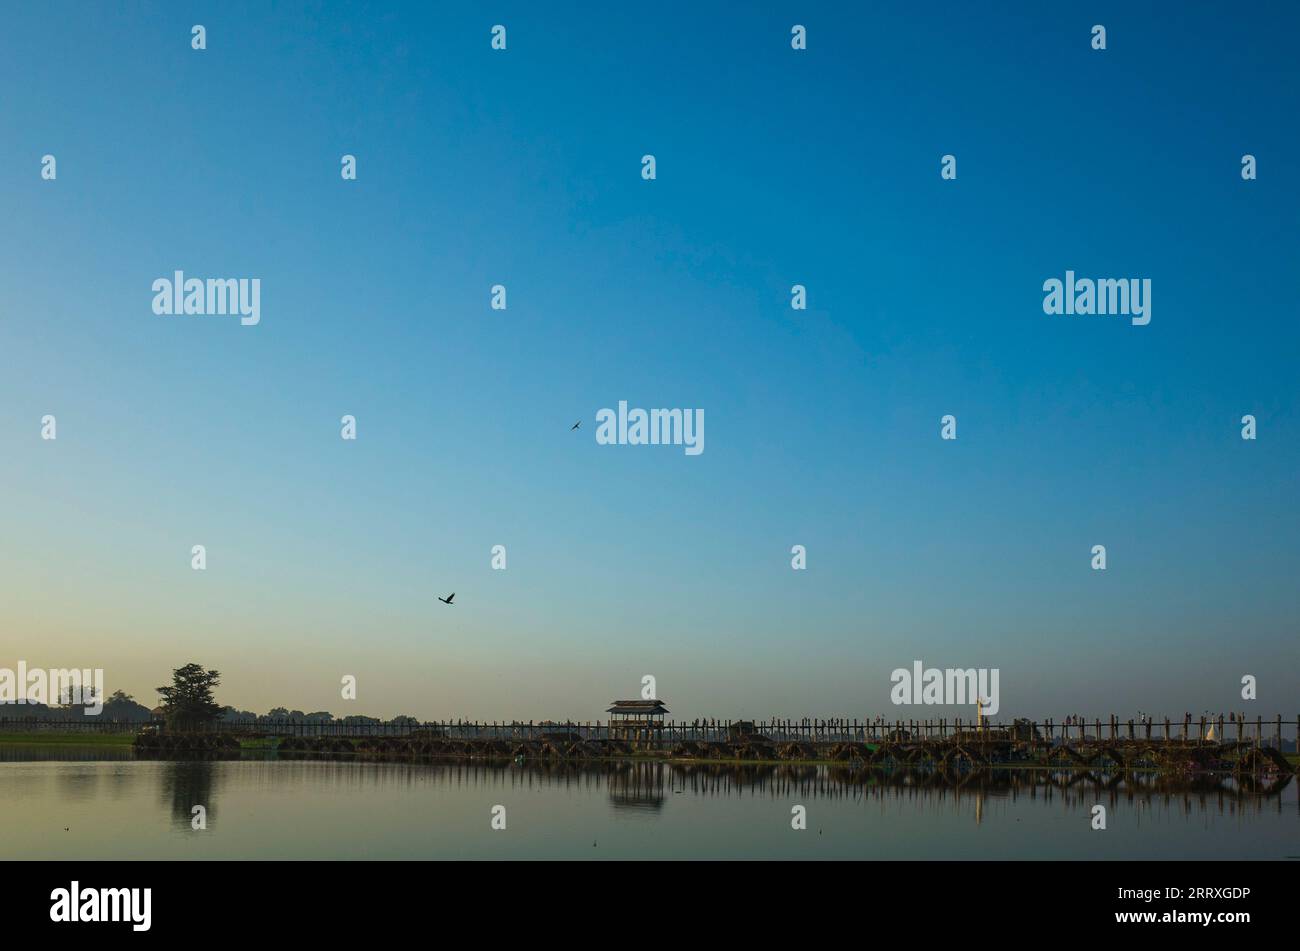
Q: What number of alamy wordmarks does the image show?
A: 6